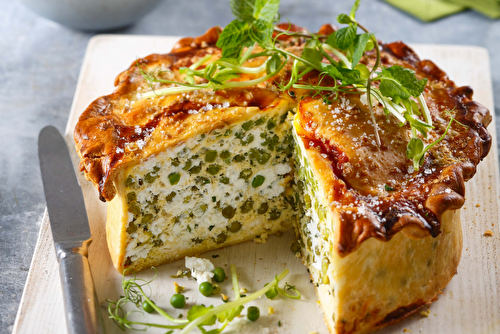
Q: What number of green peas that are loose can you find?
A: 5